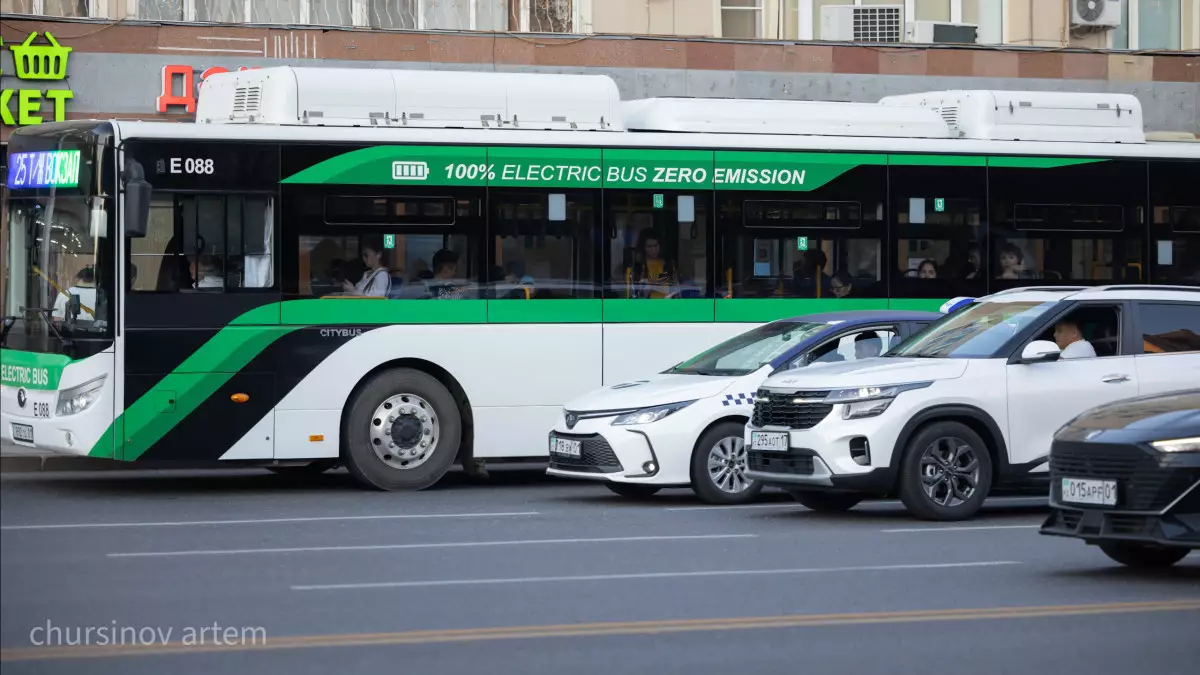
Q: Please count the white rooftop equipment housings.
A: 3